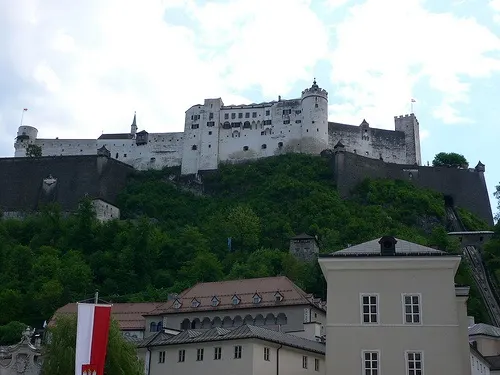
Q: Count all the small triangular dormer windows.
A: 6